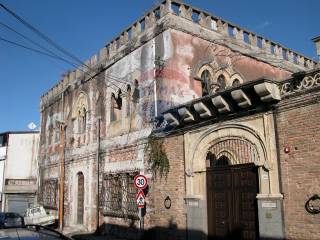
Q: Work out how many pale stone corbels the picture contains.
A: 6